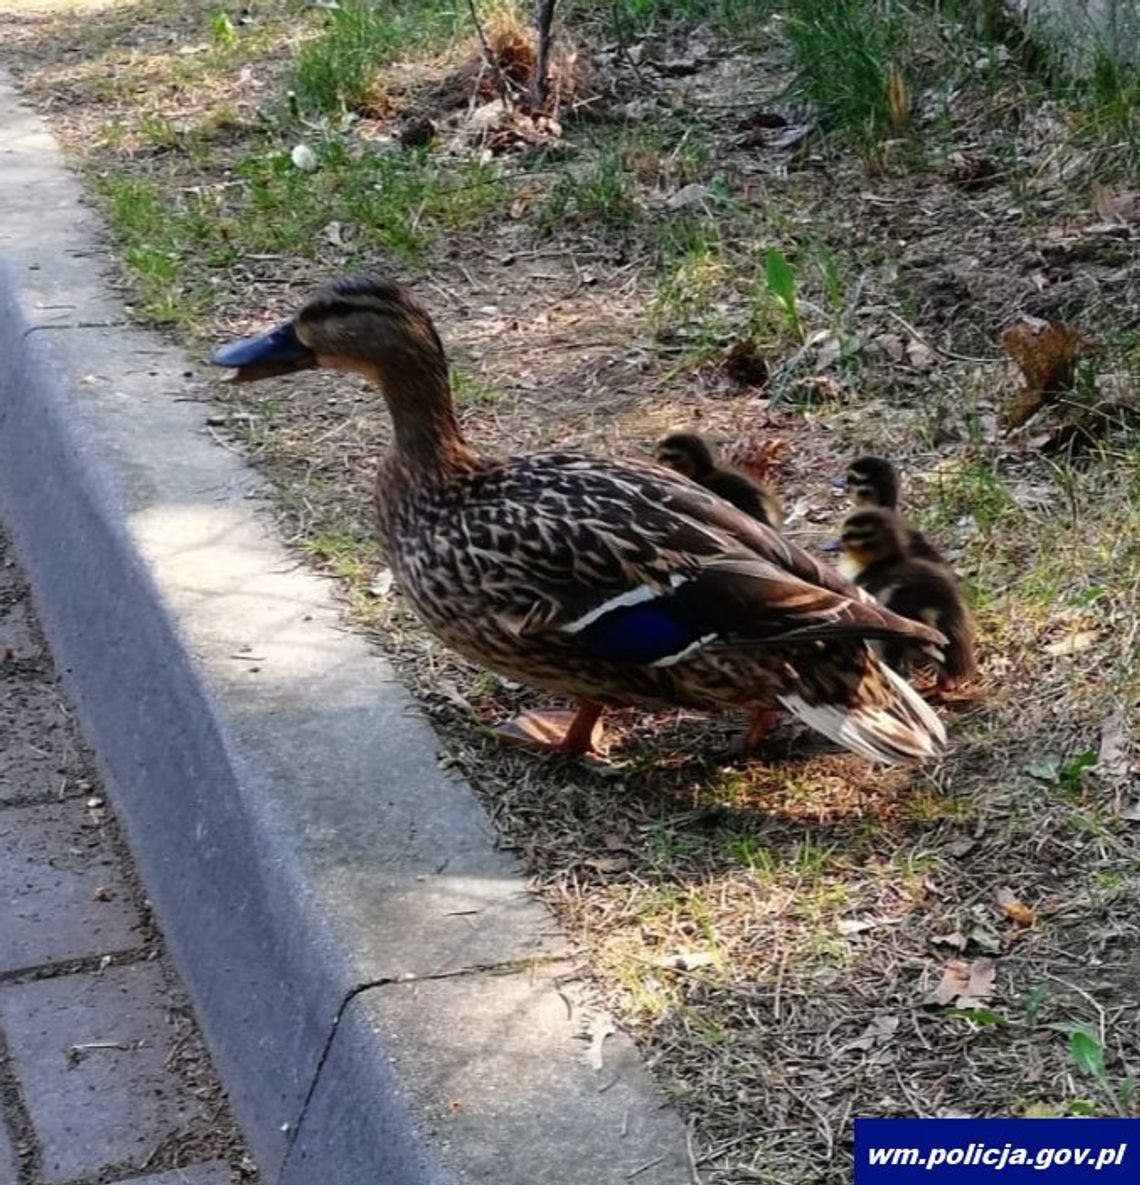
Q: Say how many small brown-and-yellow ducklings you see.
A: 3